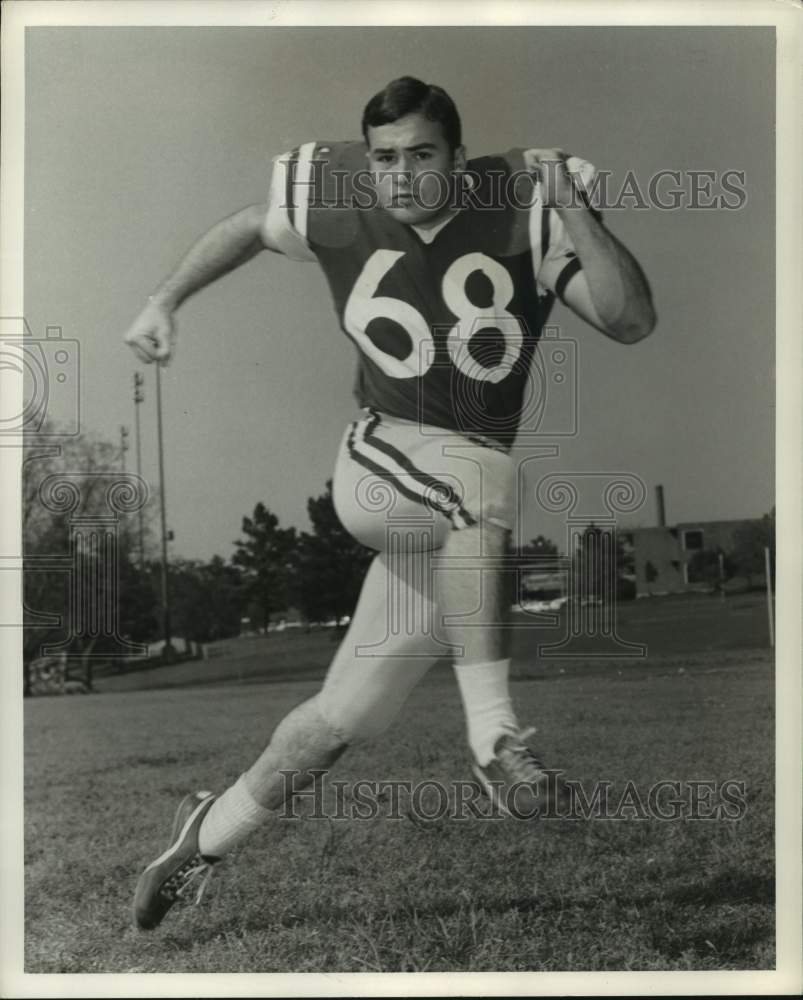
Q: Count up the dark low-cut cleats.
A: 2